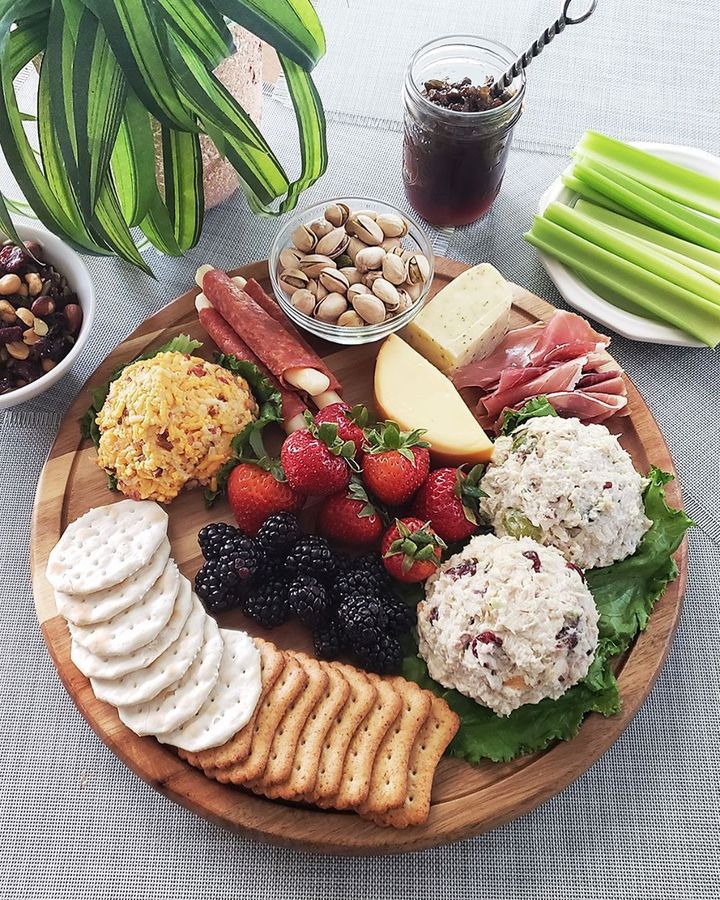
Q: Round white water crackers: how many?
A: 7